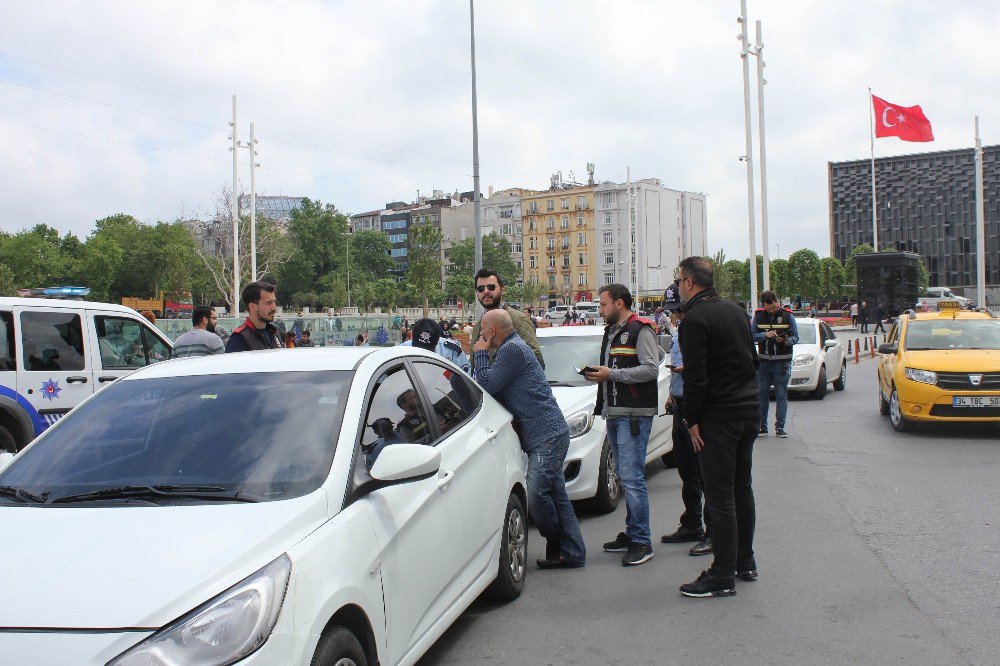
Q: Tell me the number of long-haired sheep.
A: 0